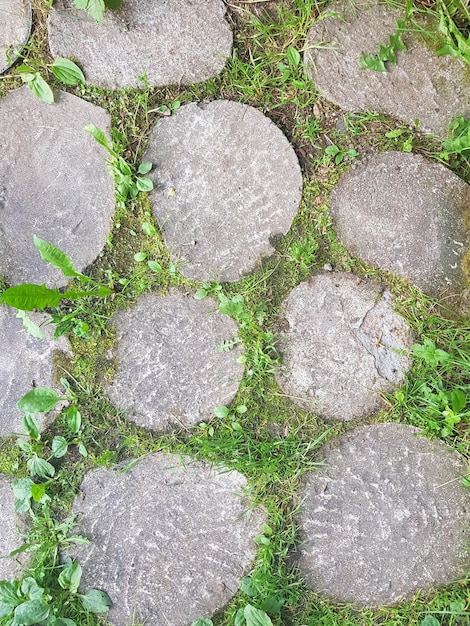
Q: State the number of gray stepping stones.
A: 12